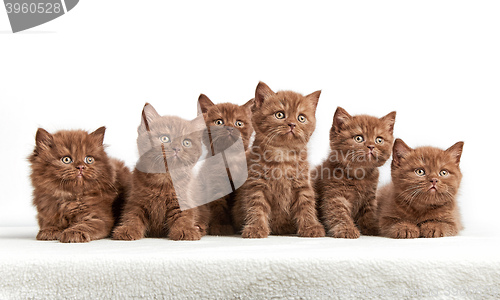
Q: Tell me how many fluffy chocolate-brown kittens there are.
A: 6